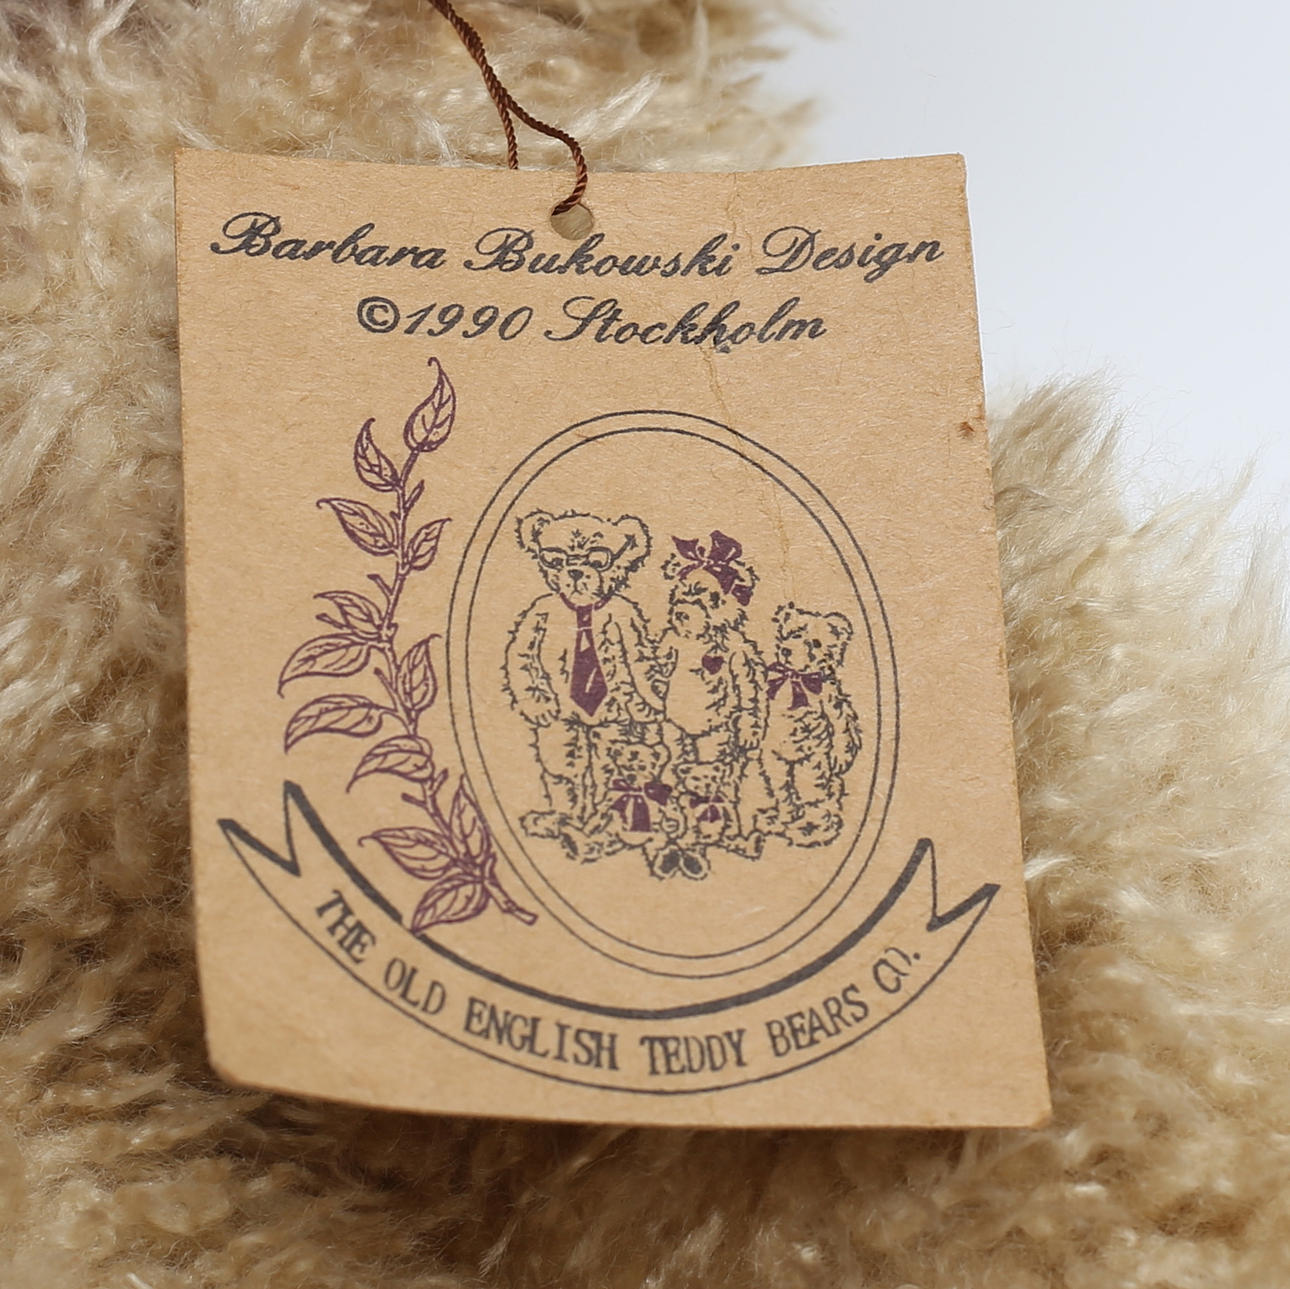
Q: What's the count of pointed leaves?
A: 12